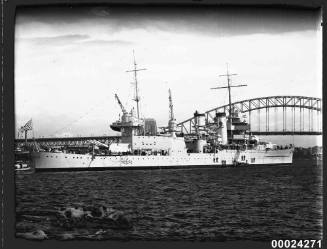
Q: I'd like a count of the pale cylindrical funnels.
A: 2